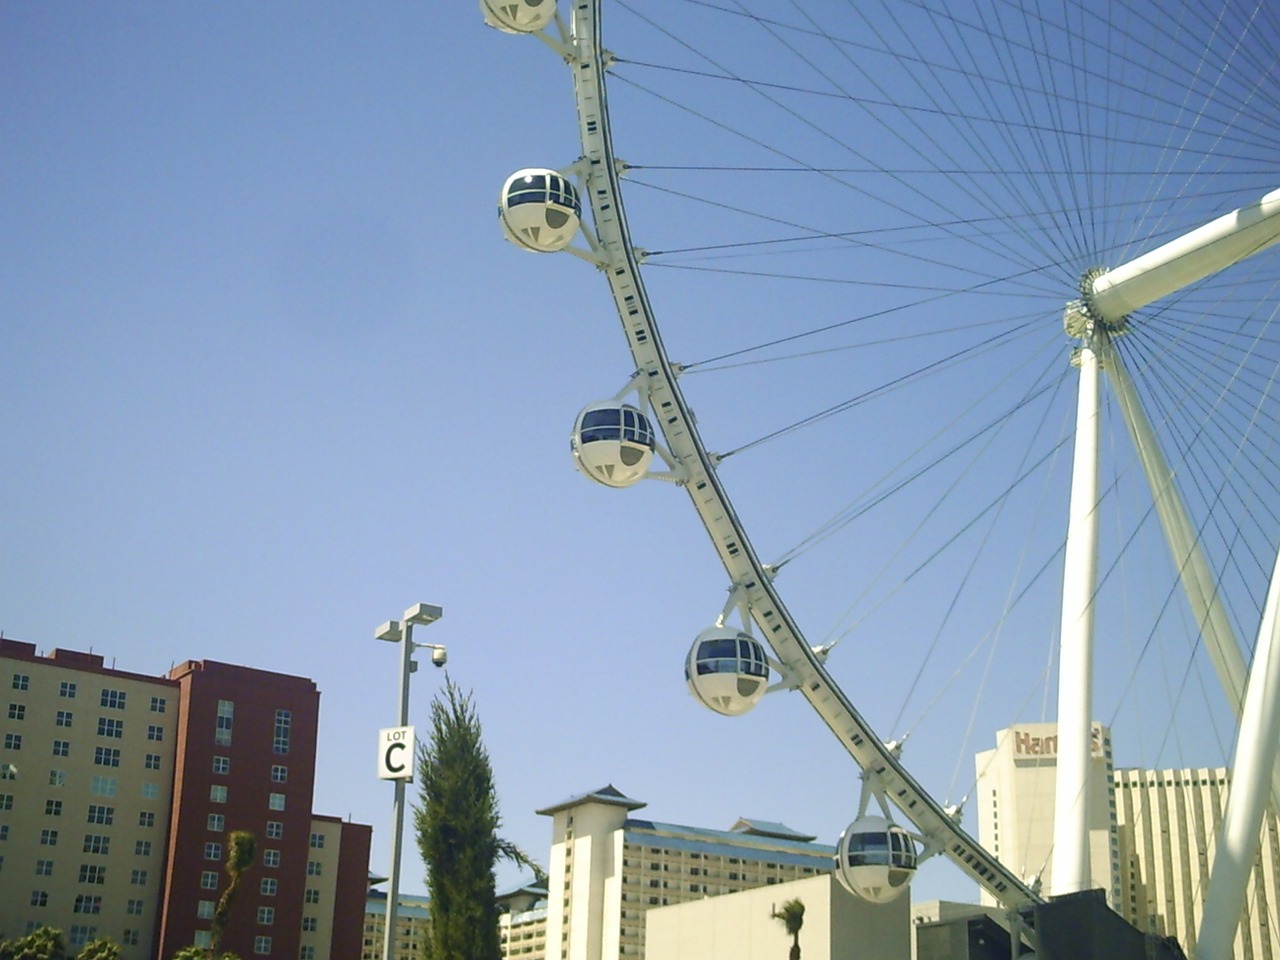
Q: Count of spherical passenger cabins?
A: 5